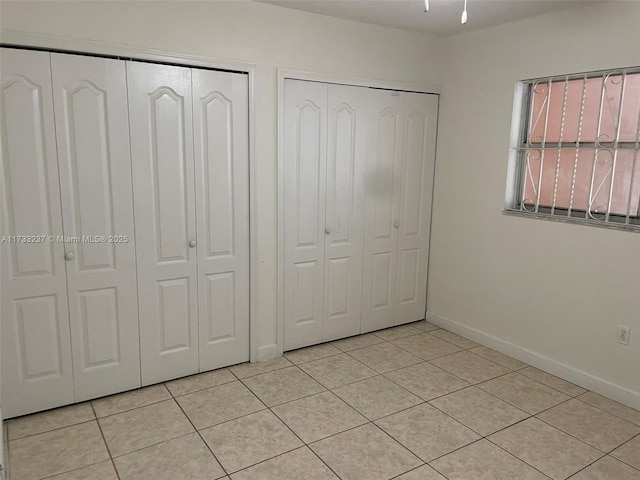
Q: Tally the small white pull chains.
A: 2